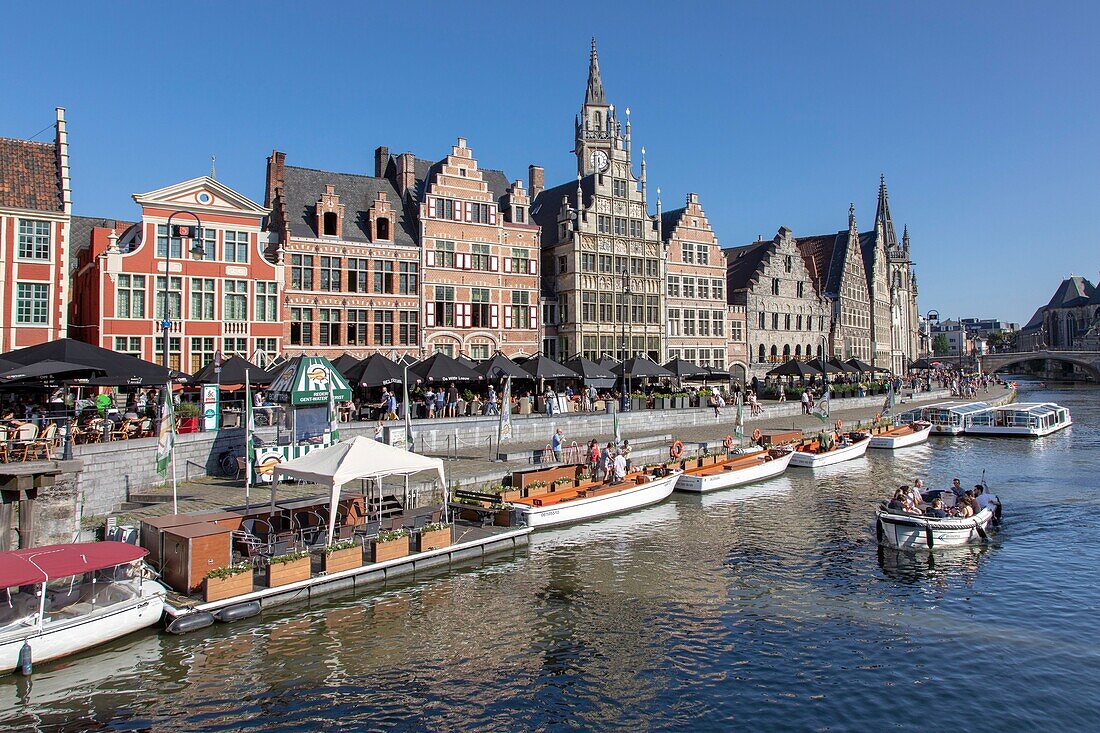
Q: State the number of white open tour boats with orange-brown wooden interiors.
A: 4